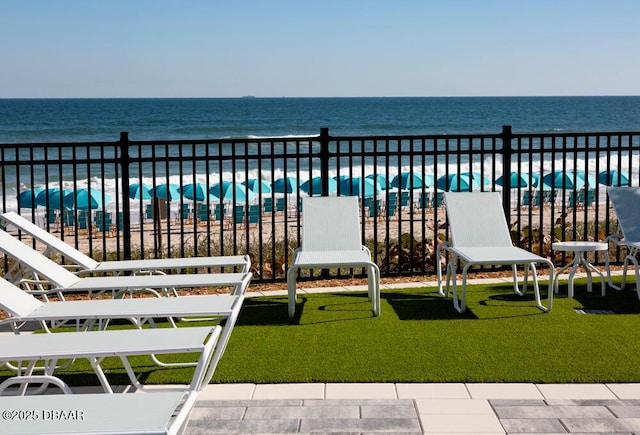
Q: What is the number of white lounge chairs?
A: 8